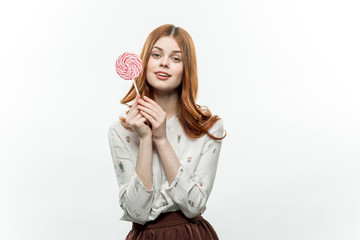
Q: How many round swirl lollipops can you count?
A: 1